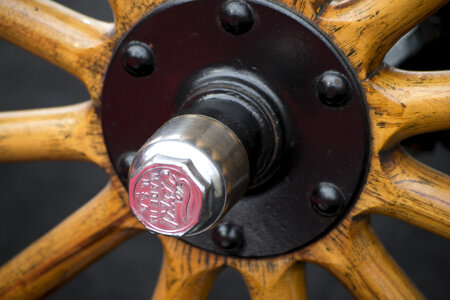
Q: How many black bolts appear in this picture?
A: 6